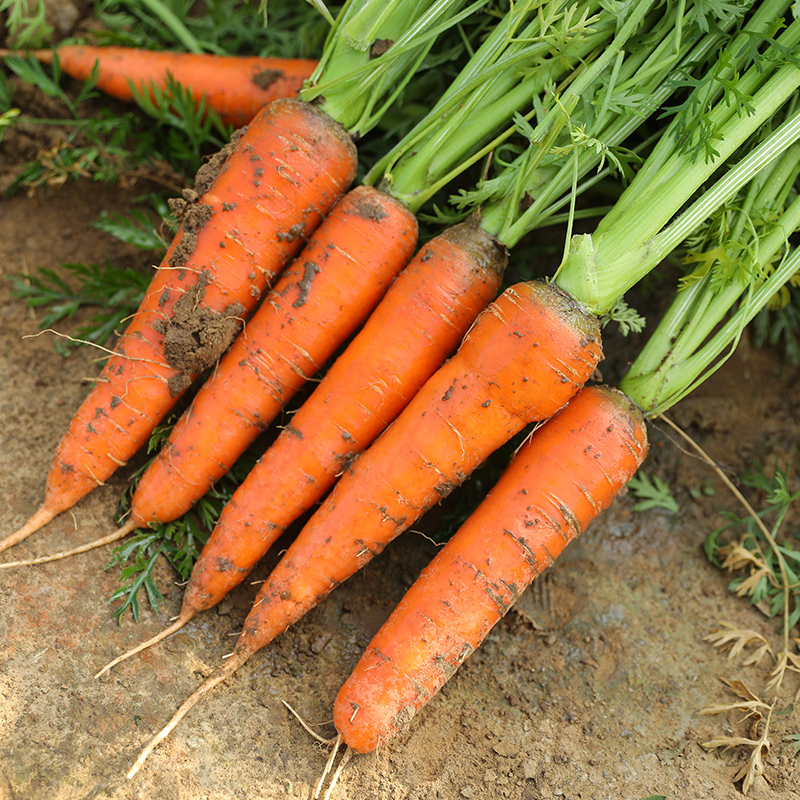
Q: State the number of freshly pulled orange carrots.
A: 6